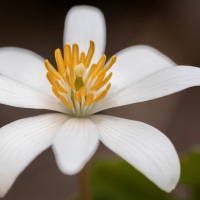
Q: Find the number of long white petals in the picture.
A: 8